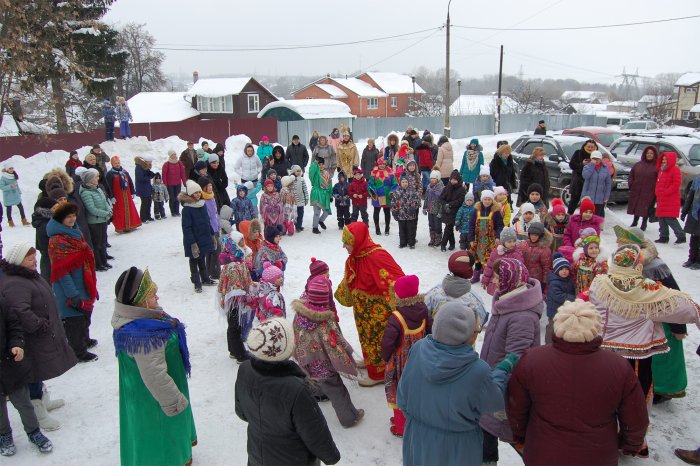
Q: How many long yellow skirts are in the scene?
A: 1